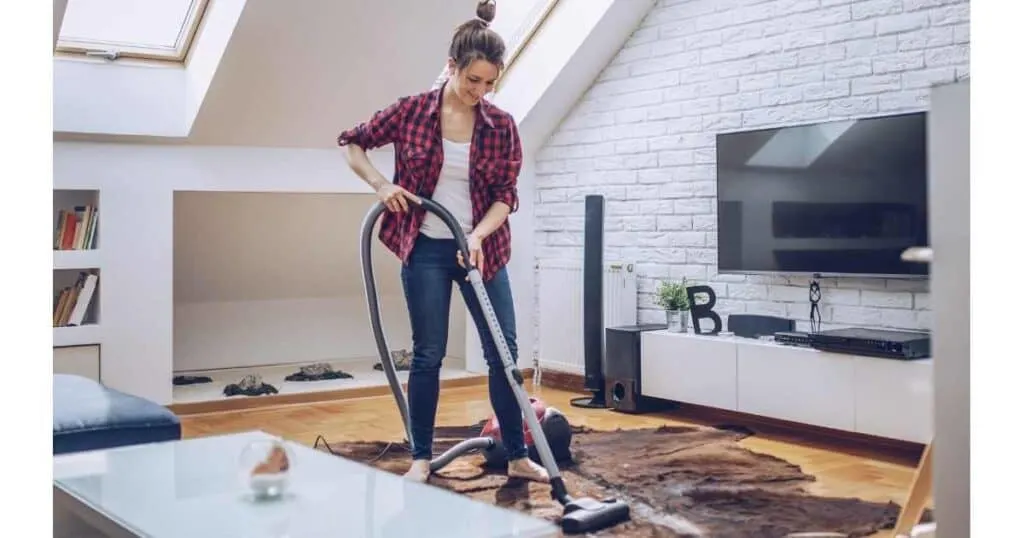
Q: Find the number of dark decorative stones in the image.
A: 4